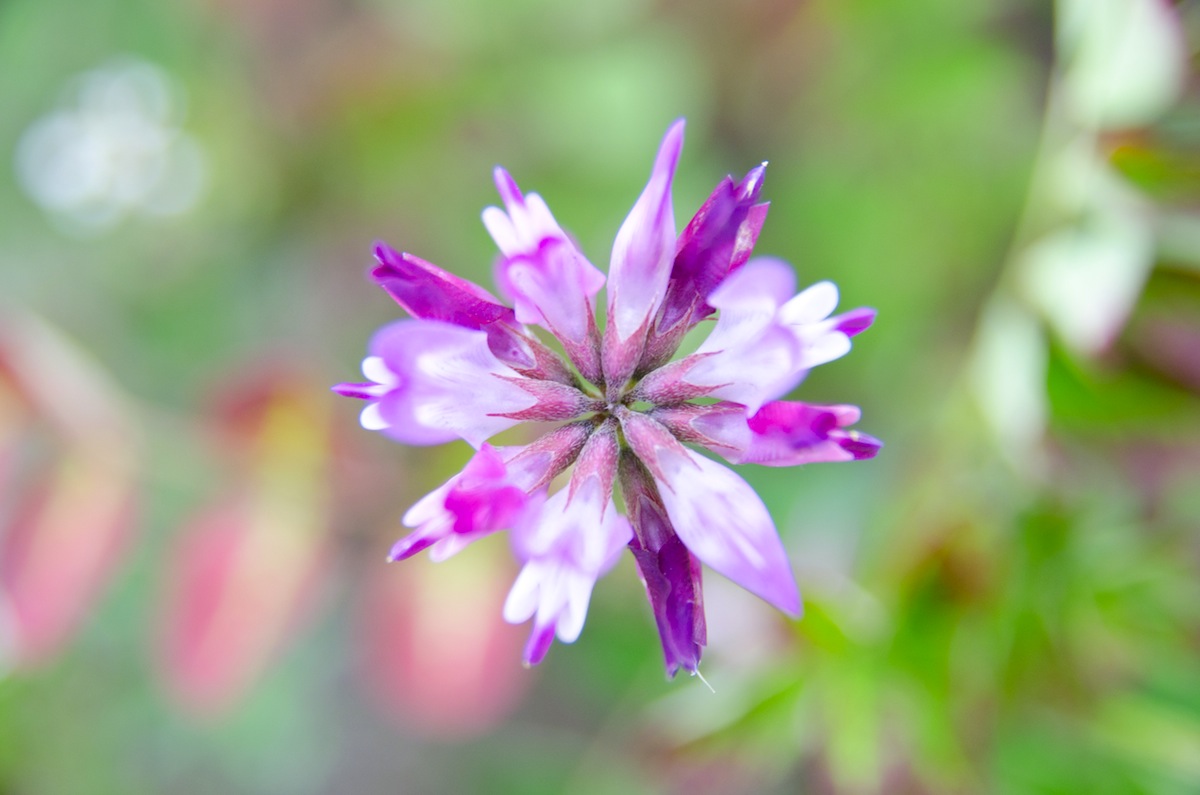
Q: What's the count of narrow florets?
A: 11